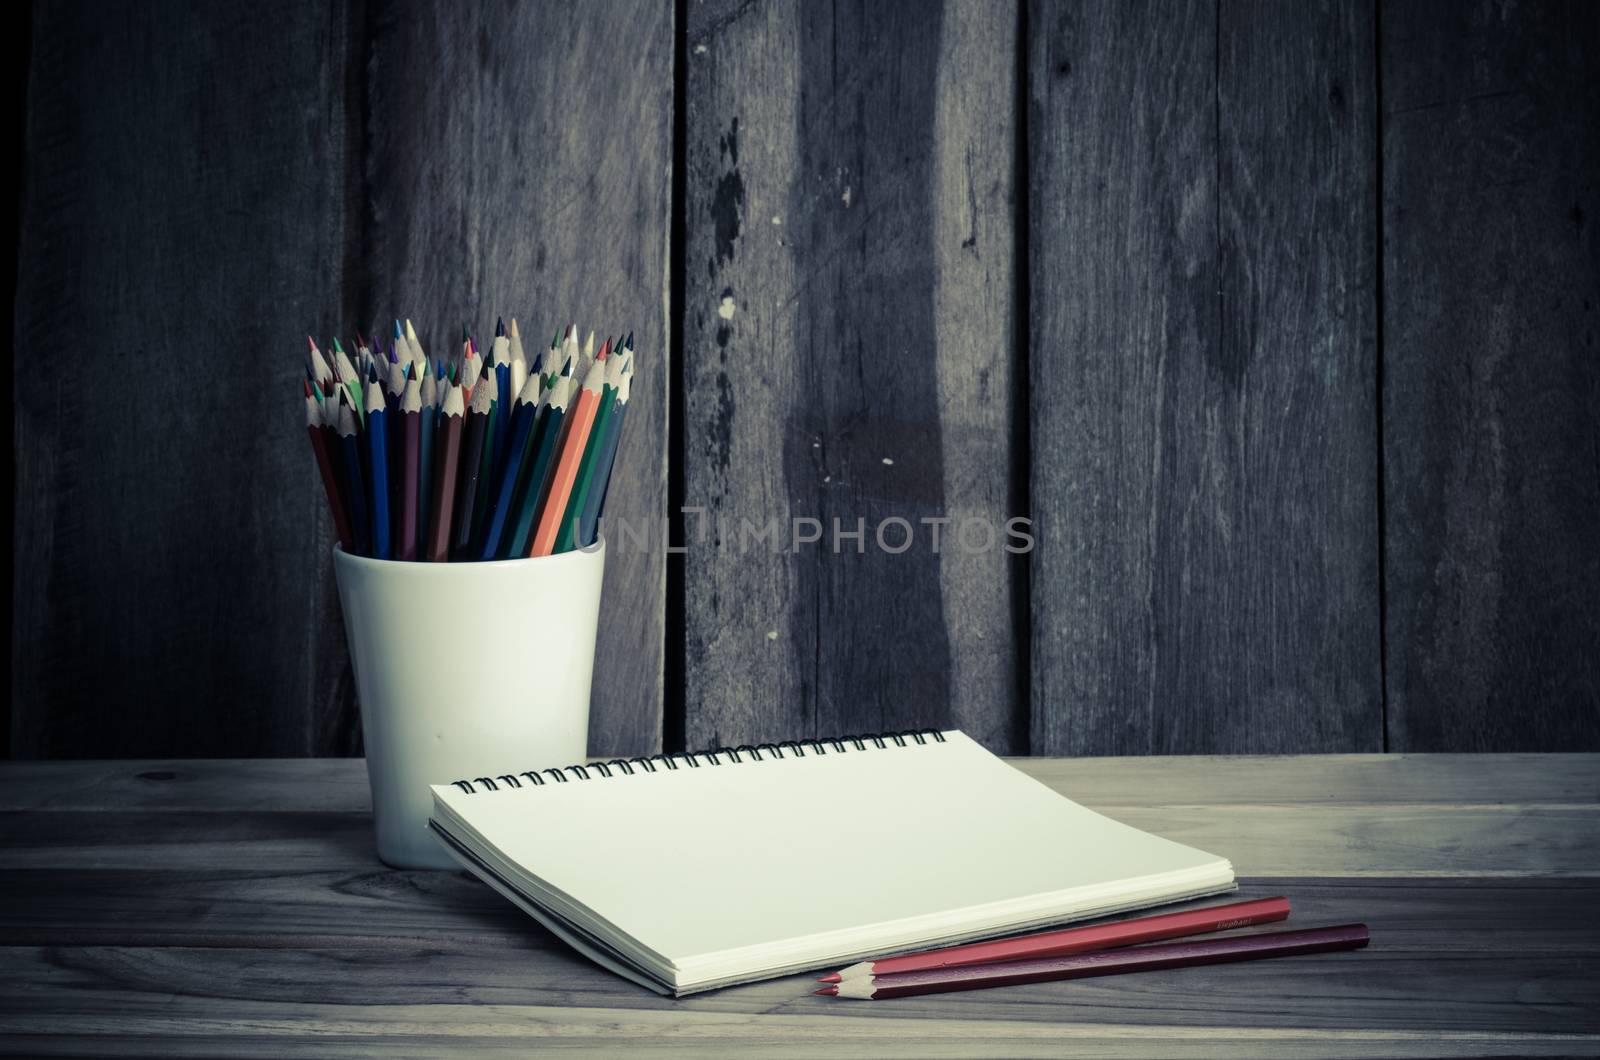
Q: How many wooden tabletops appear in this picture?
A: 1